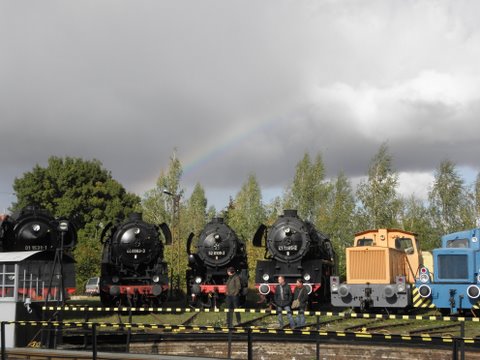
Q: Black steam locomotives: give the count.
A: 4